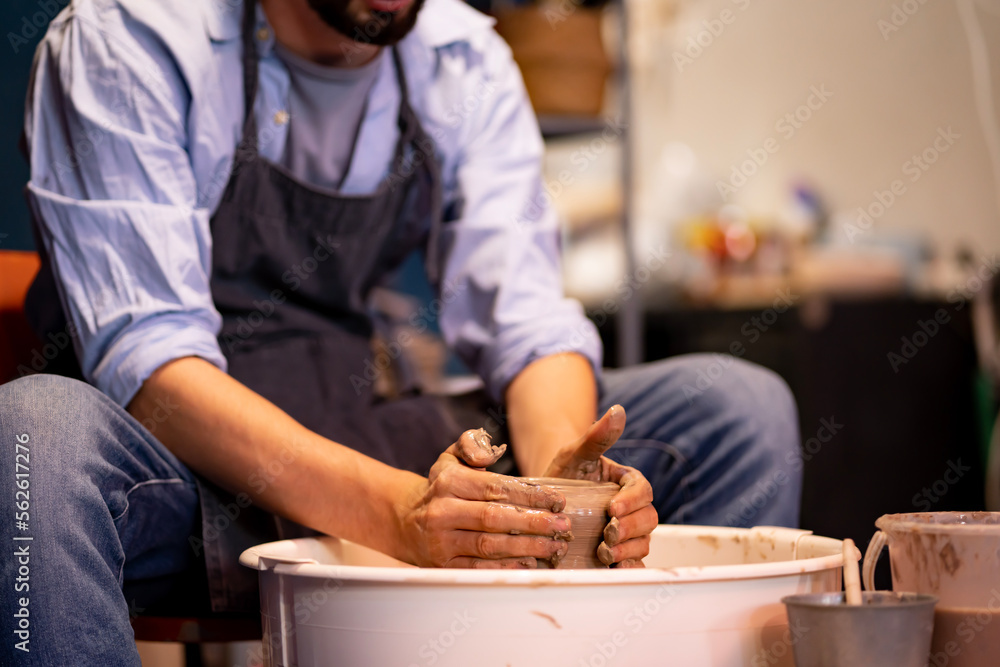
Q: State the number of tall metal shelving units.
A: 1